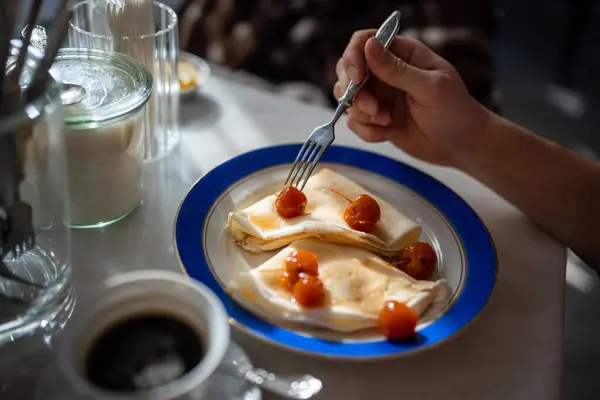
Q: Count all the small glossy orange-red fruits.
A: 6